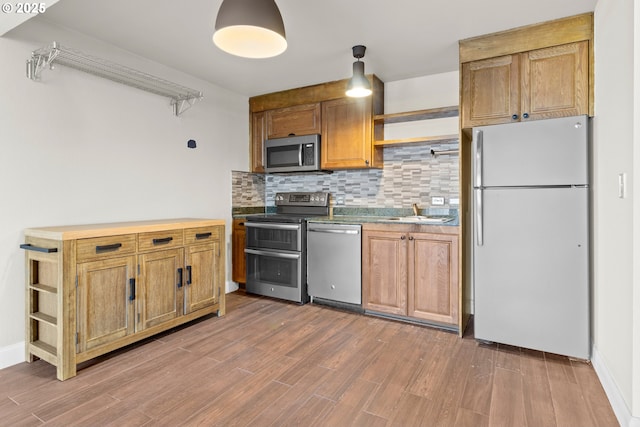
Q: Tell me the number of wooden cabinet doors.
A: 11